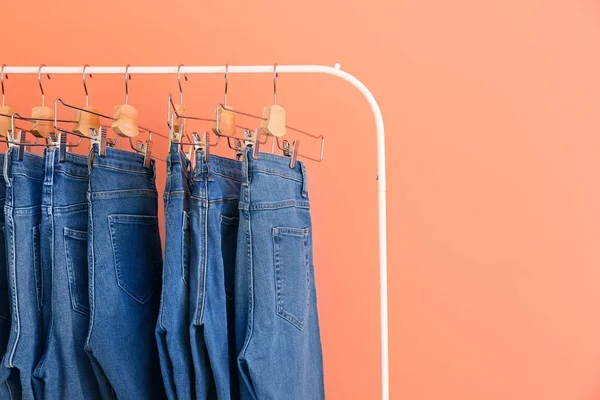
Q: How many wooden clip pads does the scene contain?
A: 7